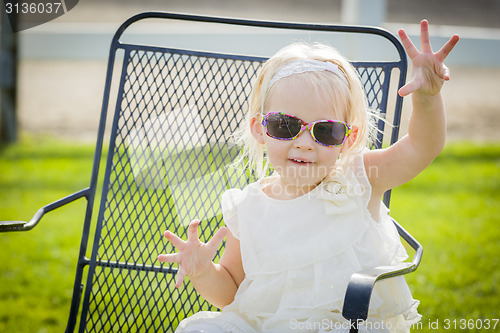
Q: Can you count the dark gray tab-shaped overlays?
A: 1